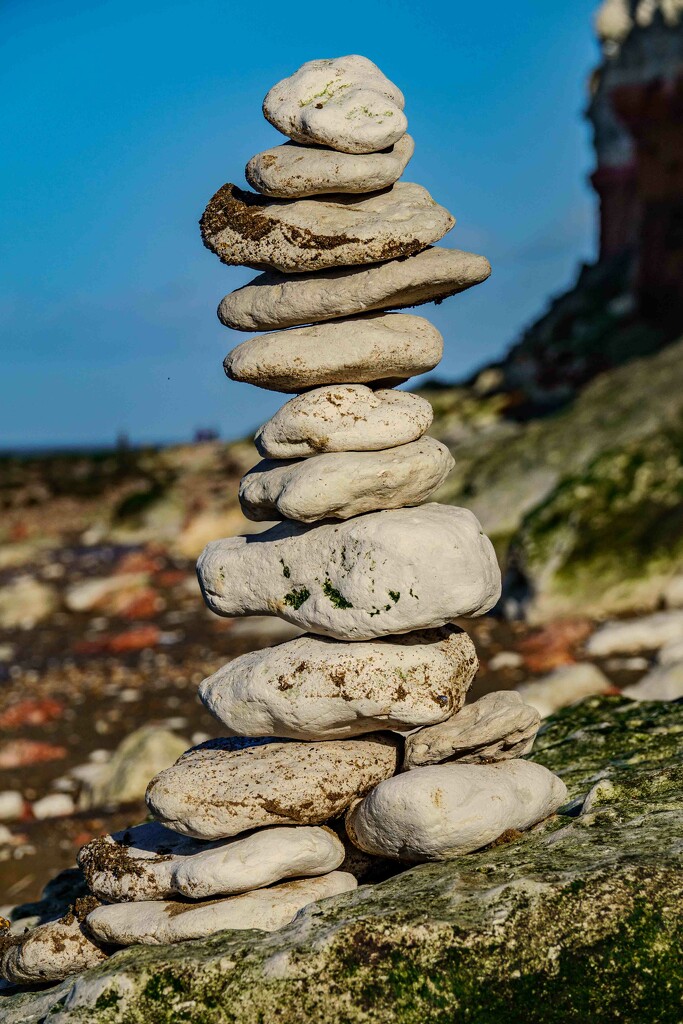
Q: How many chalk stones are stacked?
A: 15